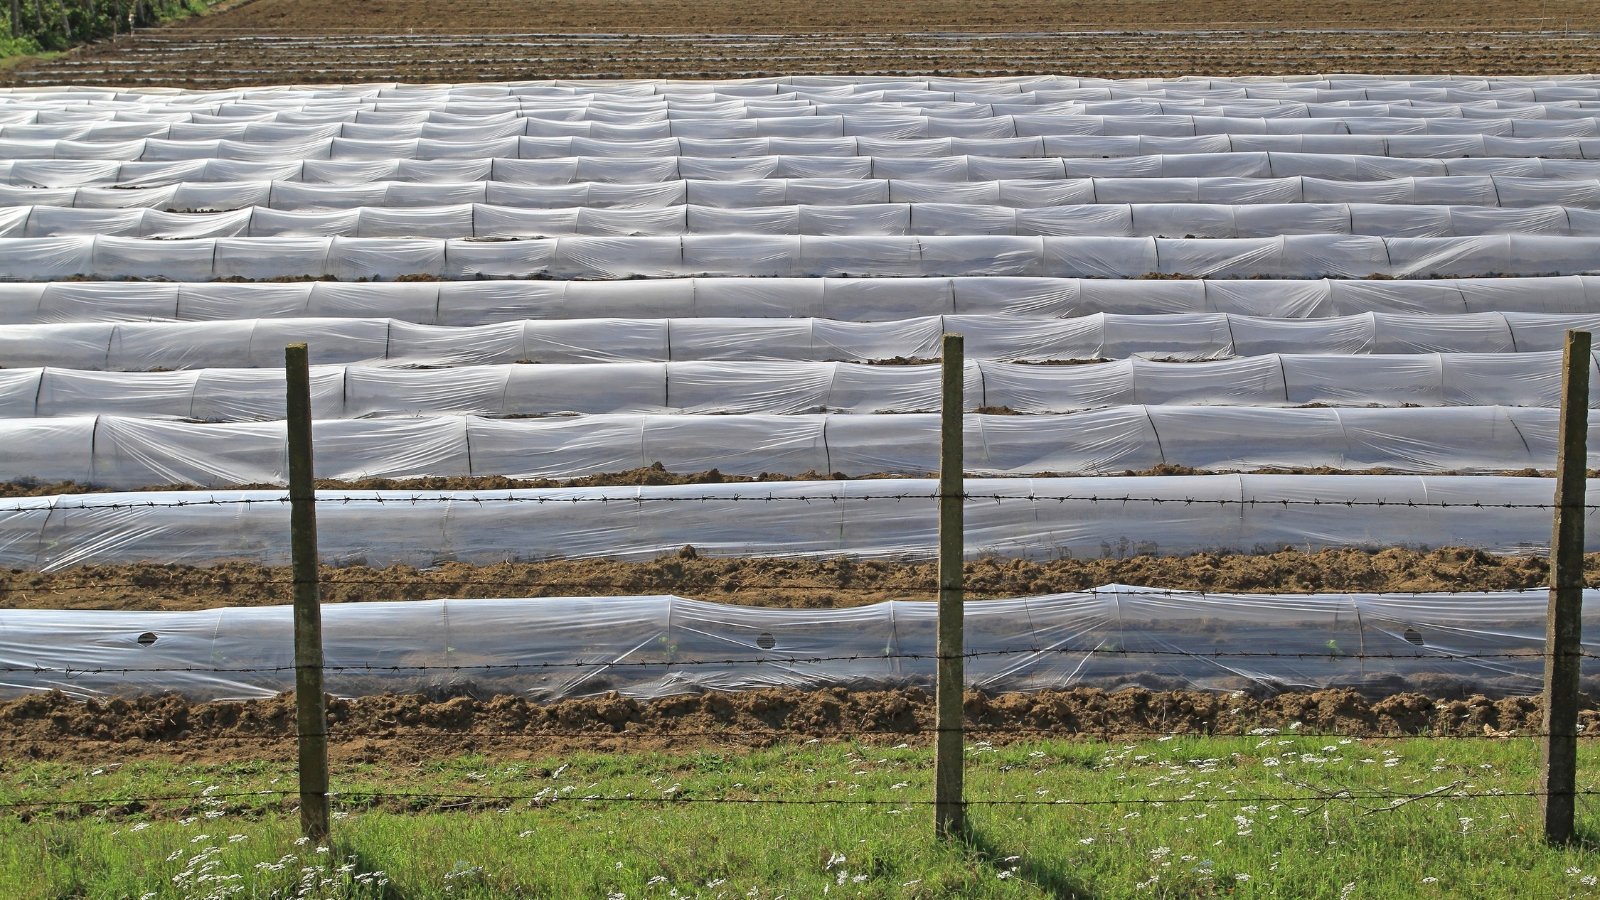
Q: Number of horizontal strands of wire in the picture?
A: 5